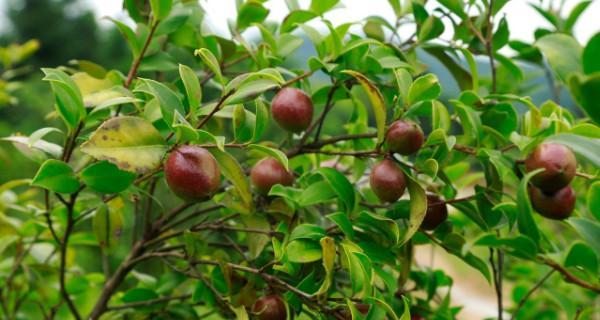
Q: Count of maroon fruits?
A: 9